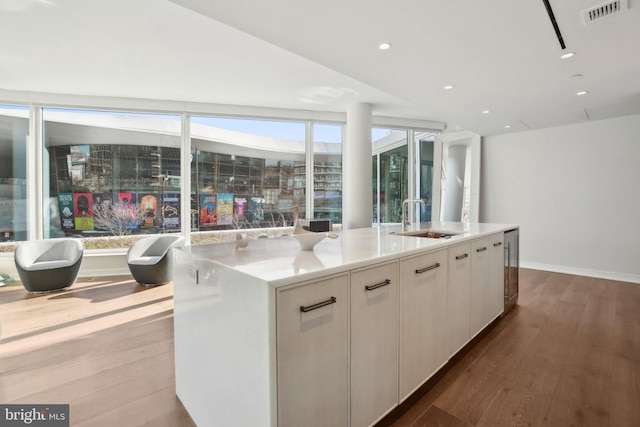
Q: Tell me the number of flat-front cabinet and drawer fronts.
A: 6